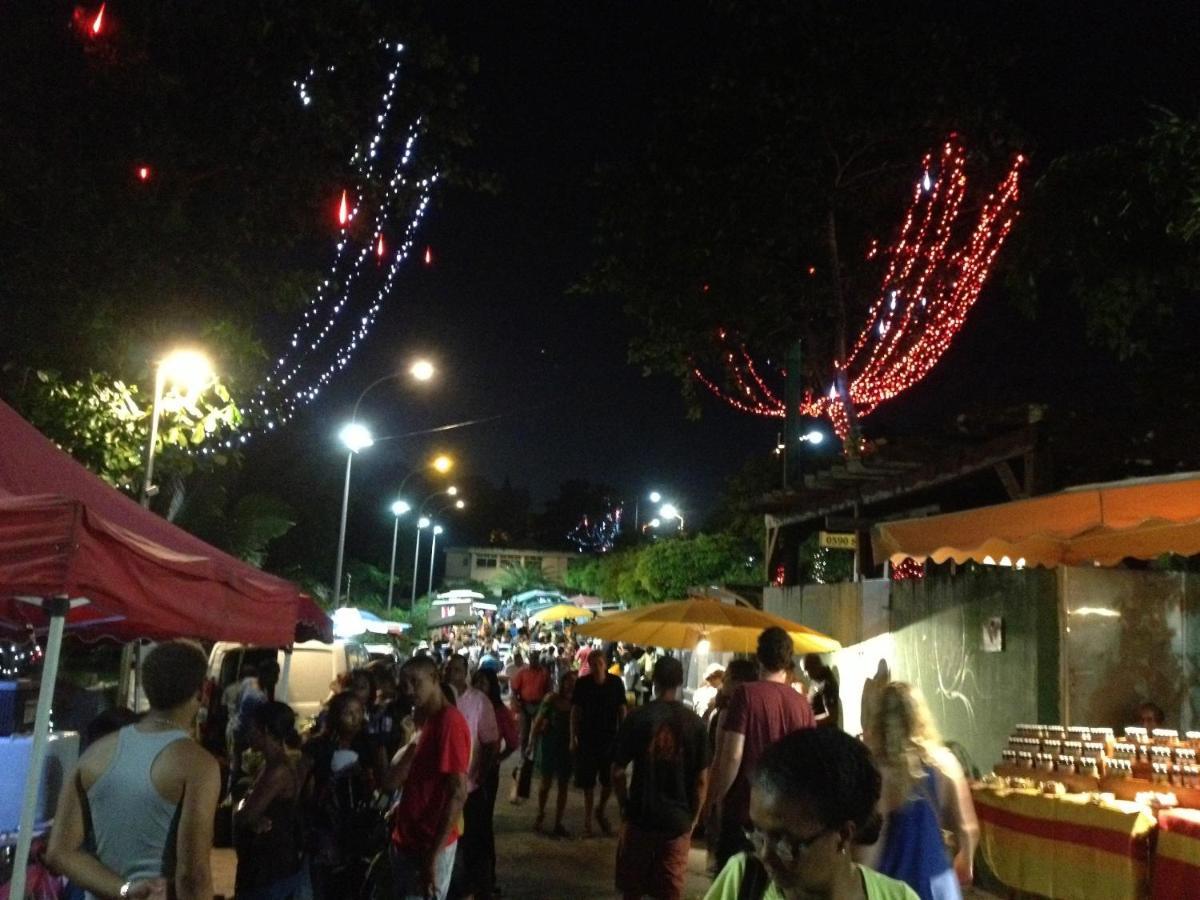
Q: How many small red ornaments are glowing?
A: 5